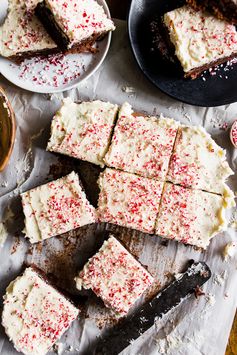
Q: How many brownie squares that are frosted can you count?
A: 11